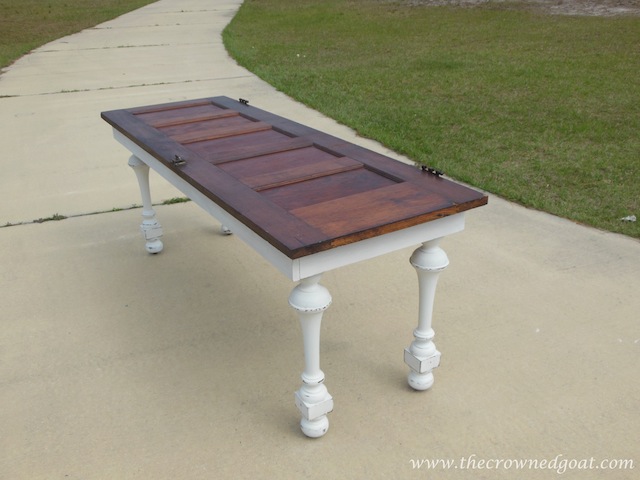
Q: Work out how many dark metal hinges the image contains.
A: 2